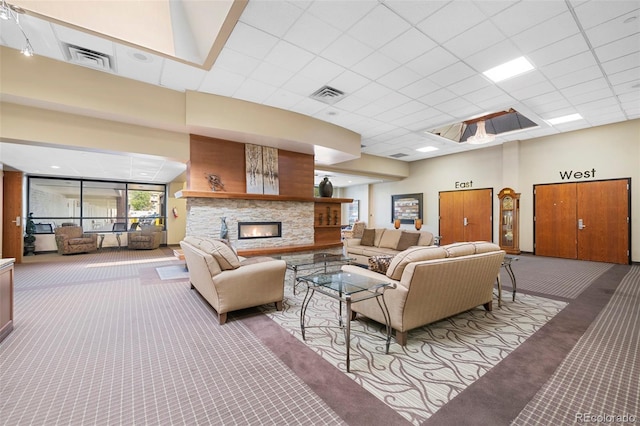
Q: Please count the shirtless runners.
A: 0